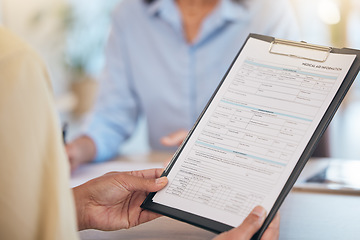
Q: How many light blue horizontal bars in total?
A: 3